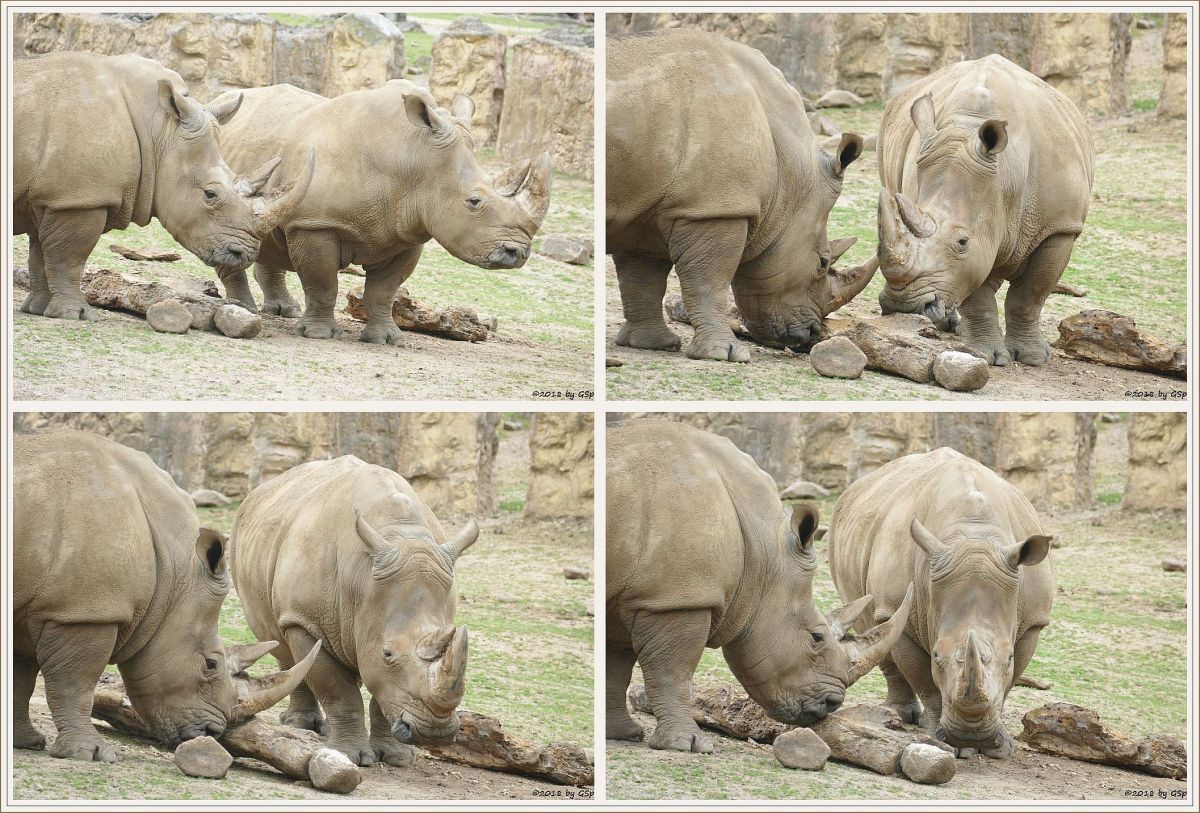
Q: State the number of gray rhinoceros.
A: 8